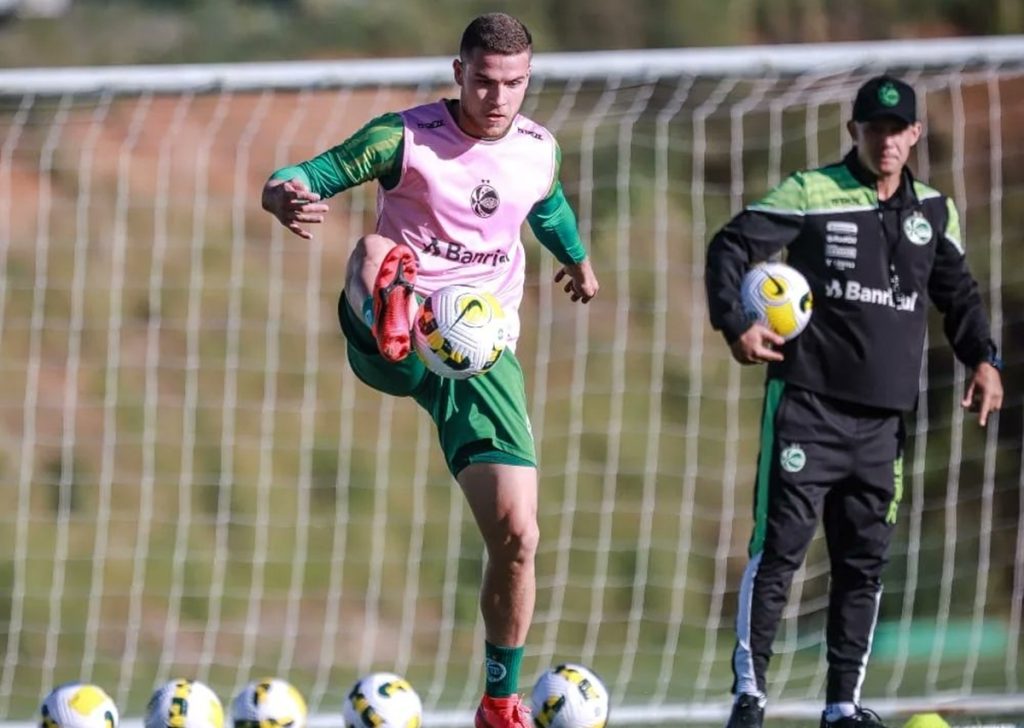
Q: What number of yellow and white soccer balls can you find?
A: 7